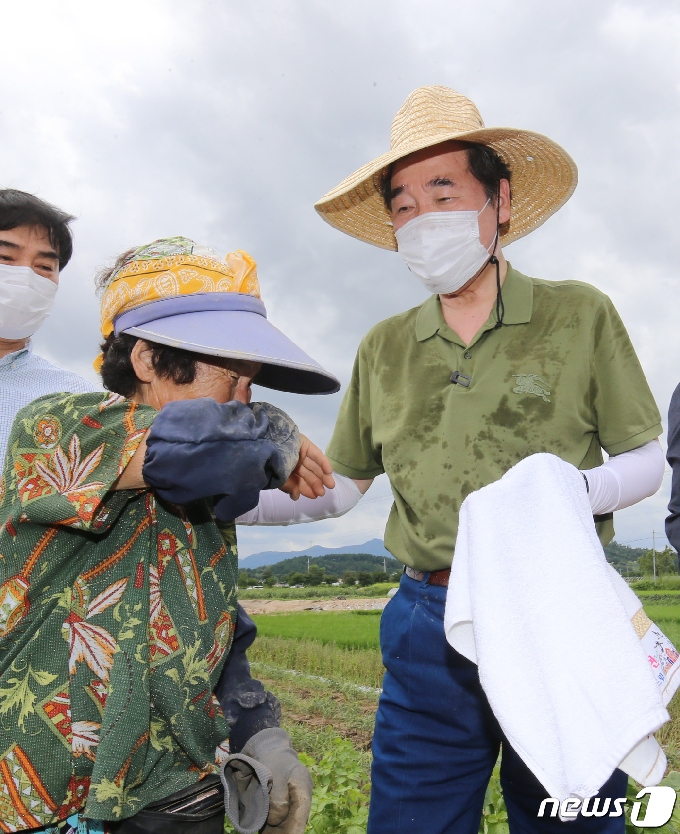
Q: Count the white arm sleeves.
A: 2